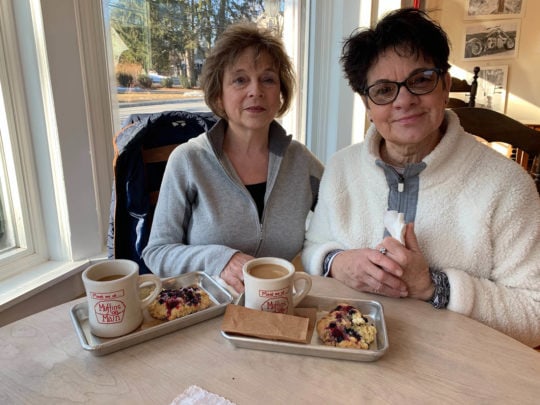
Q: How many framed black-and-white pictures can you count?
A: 3